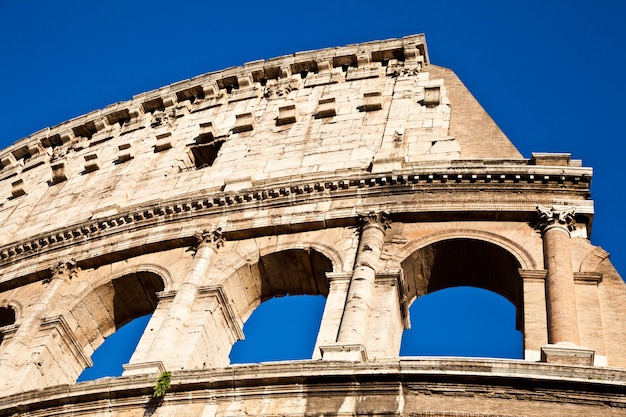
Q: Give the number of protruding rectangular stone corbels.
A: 11